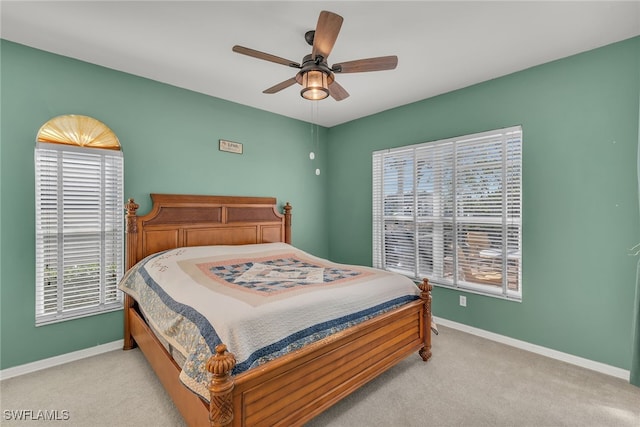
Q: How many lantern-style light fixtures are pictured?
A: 1